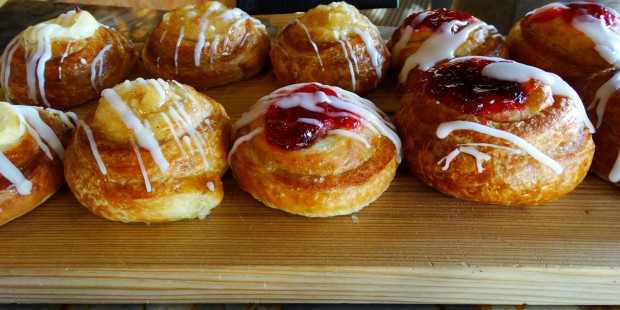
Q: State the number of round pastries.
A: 10